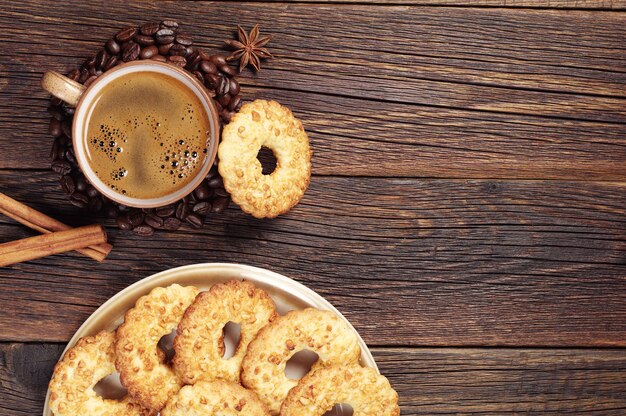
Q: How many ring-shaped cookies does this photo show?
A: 7